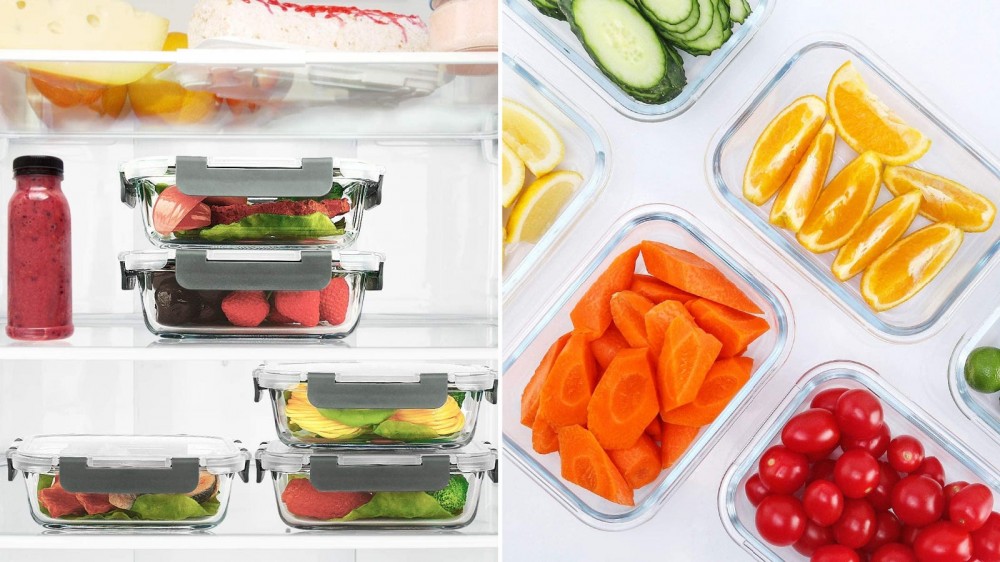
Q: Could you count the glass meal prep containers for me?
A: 11